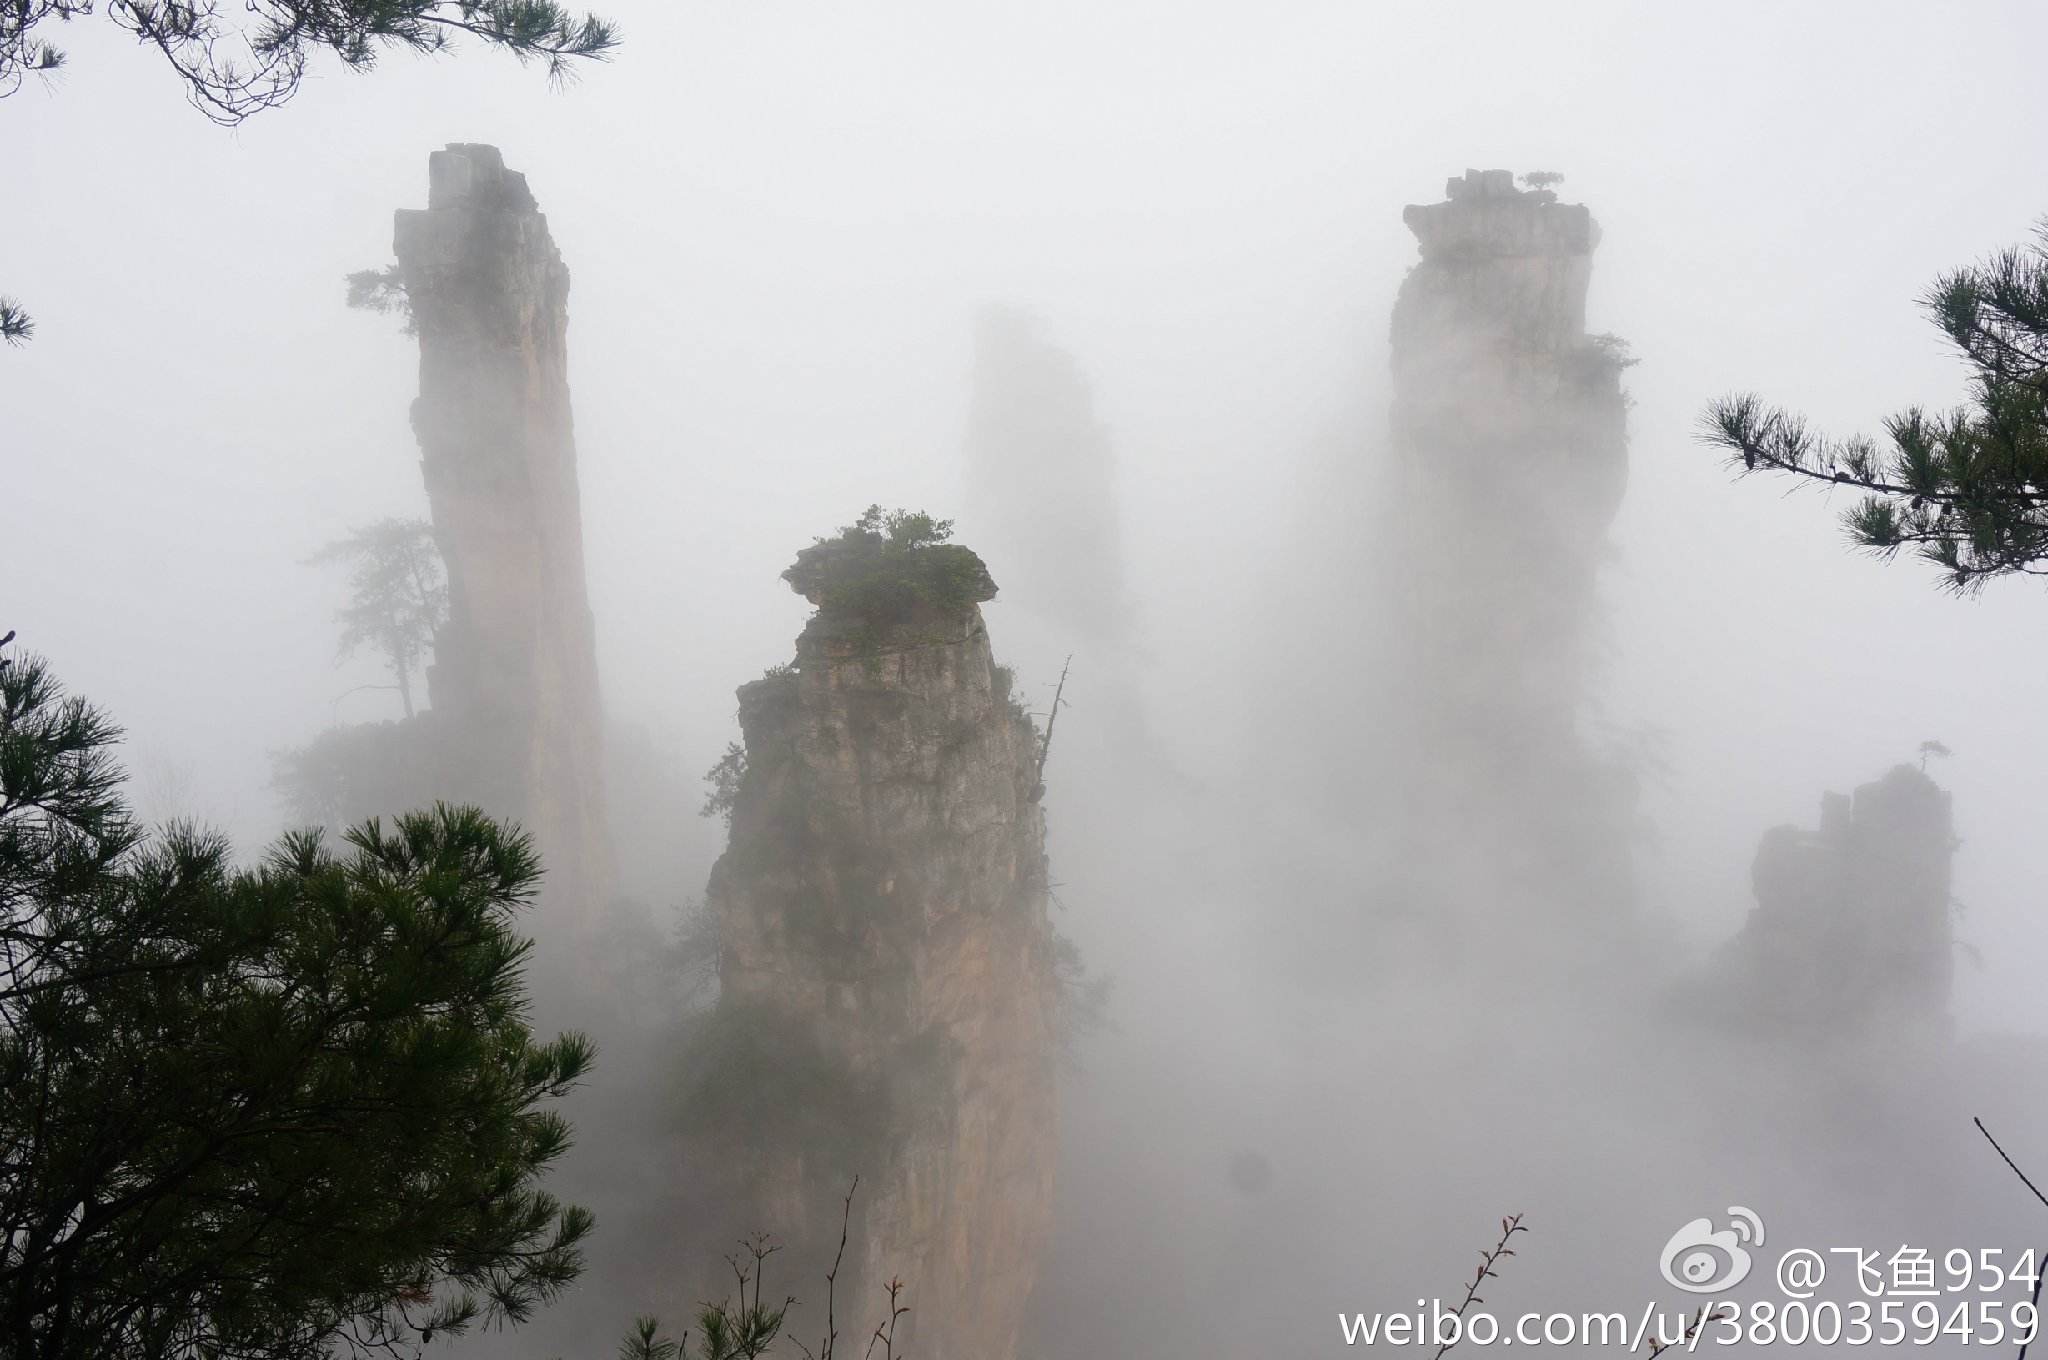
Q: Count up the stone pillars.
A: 5